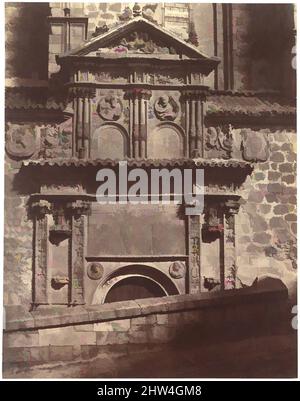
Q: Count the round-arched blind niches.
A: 2